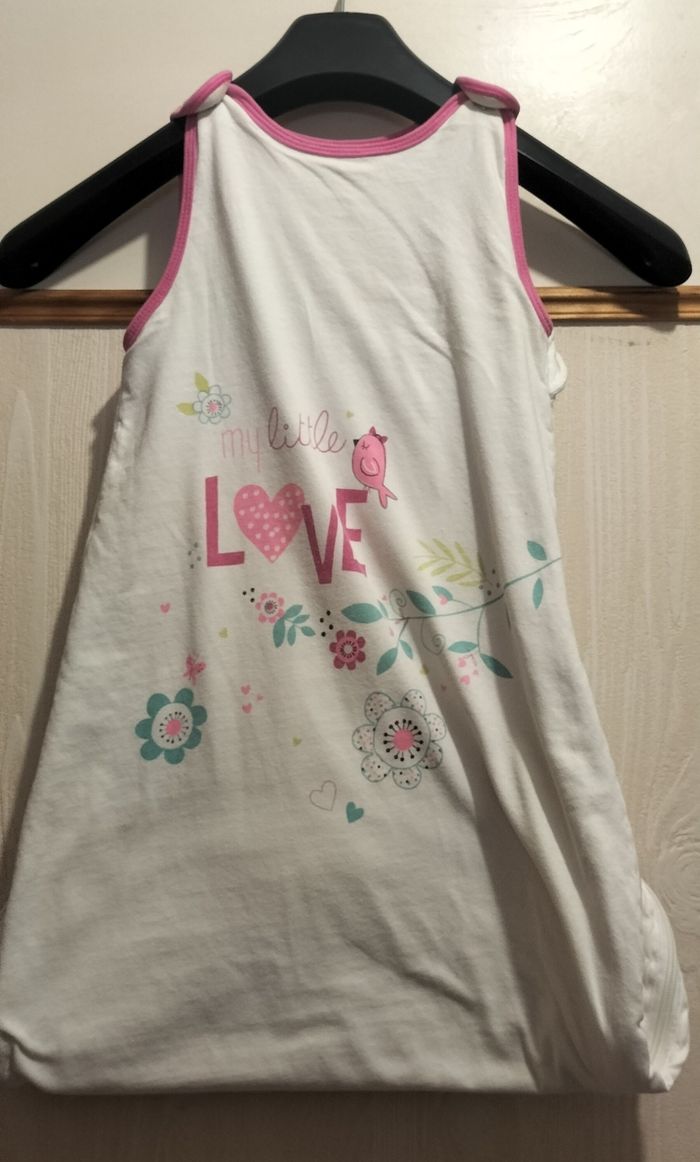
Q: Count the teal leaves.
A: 15